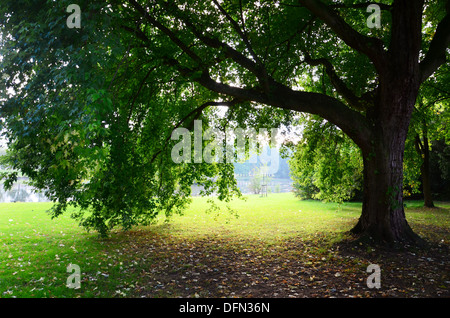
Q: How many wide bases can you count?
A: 1